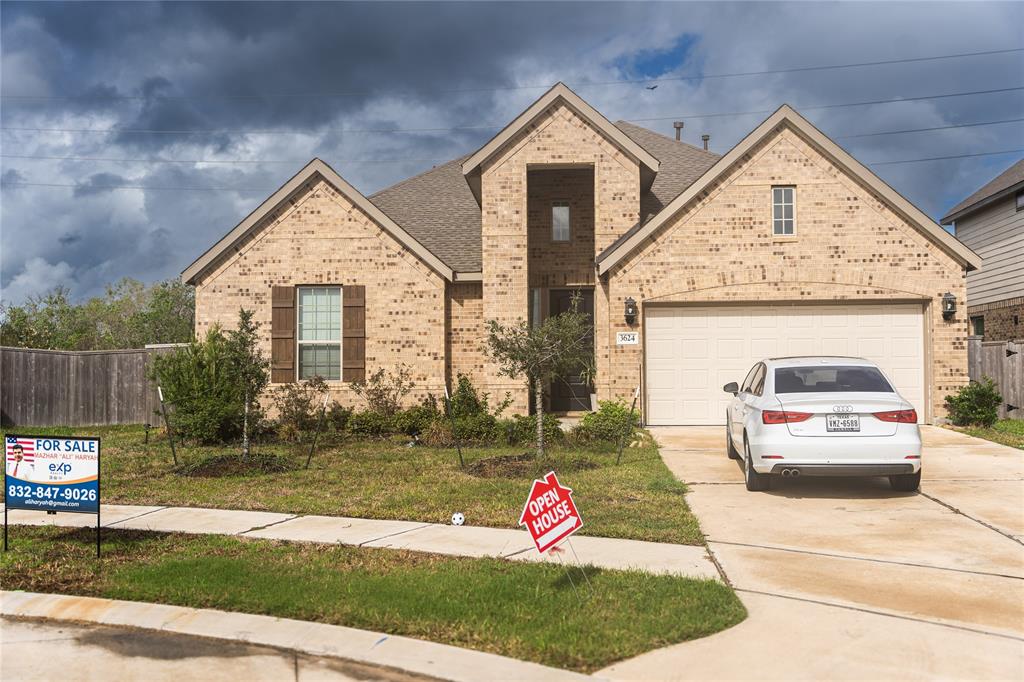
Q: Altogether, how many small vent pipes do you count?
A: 2